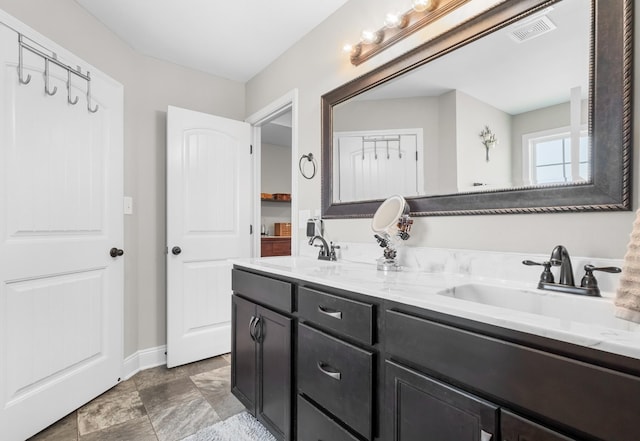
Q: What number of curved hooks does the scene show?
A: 4